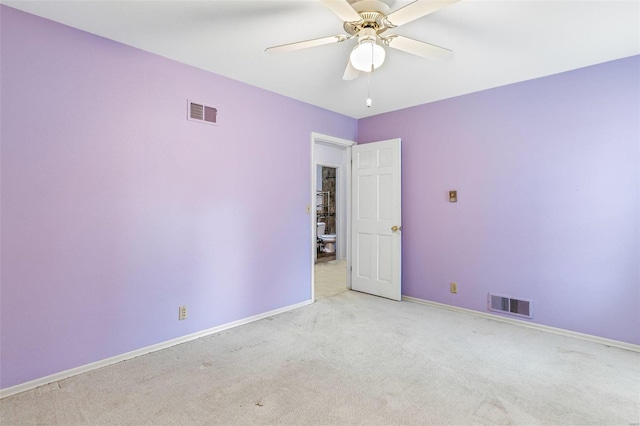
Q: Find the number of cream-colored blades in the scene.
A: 5